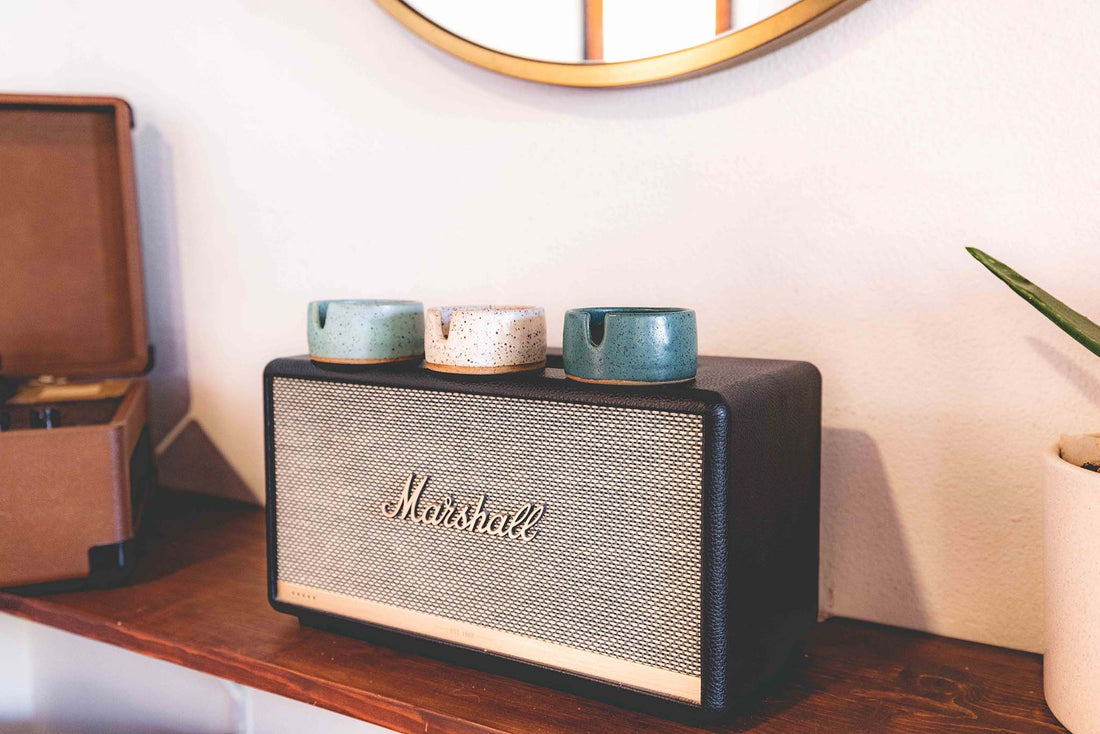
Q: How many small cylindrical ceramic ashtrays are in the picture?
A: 3